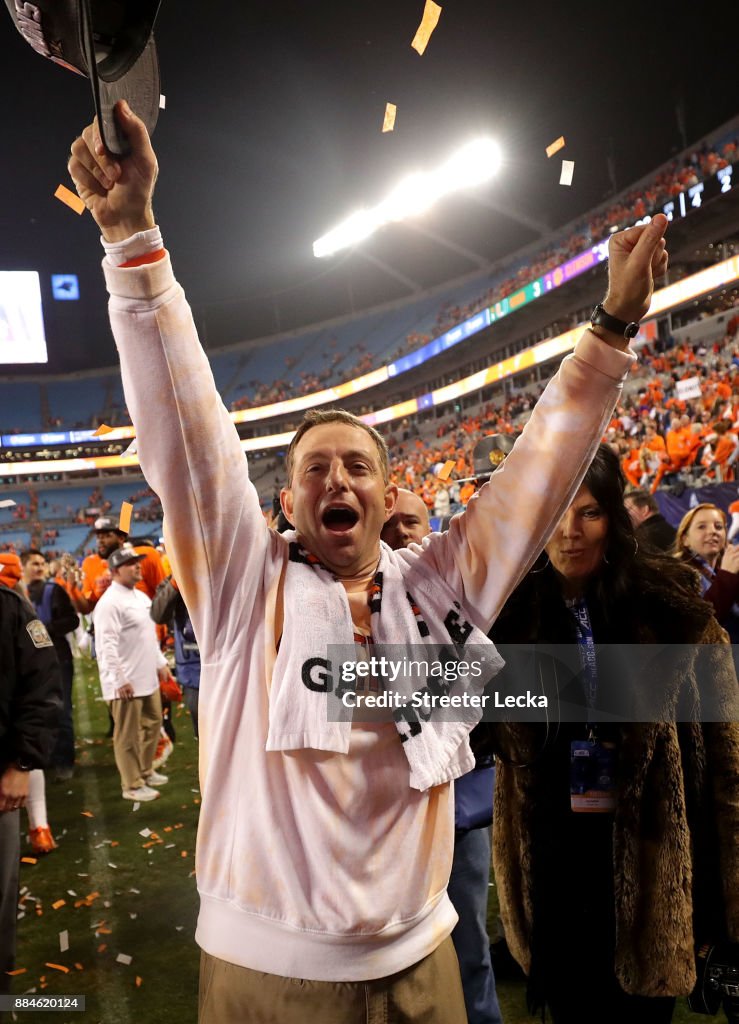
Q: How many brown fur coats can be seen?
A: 1